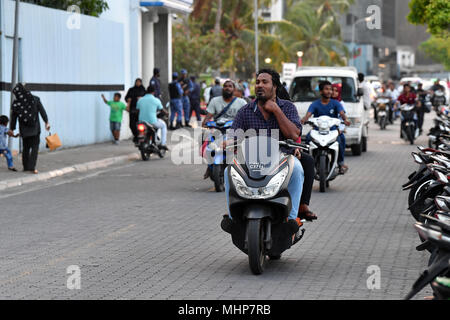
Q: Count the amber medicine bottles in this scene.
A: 0